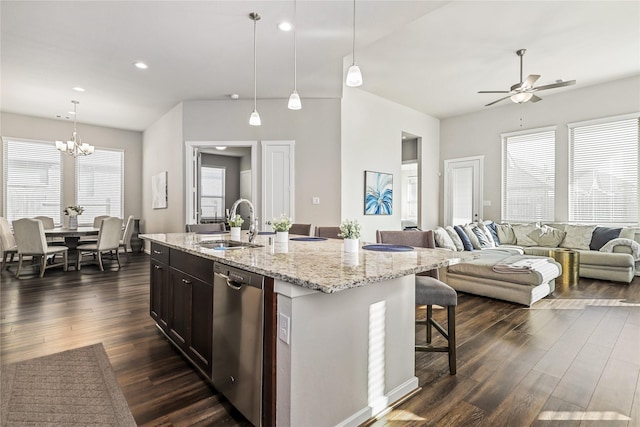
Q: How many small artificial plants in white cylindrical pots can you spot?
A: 3